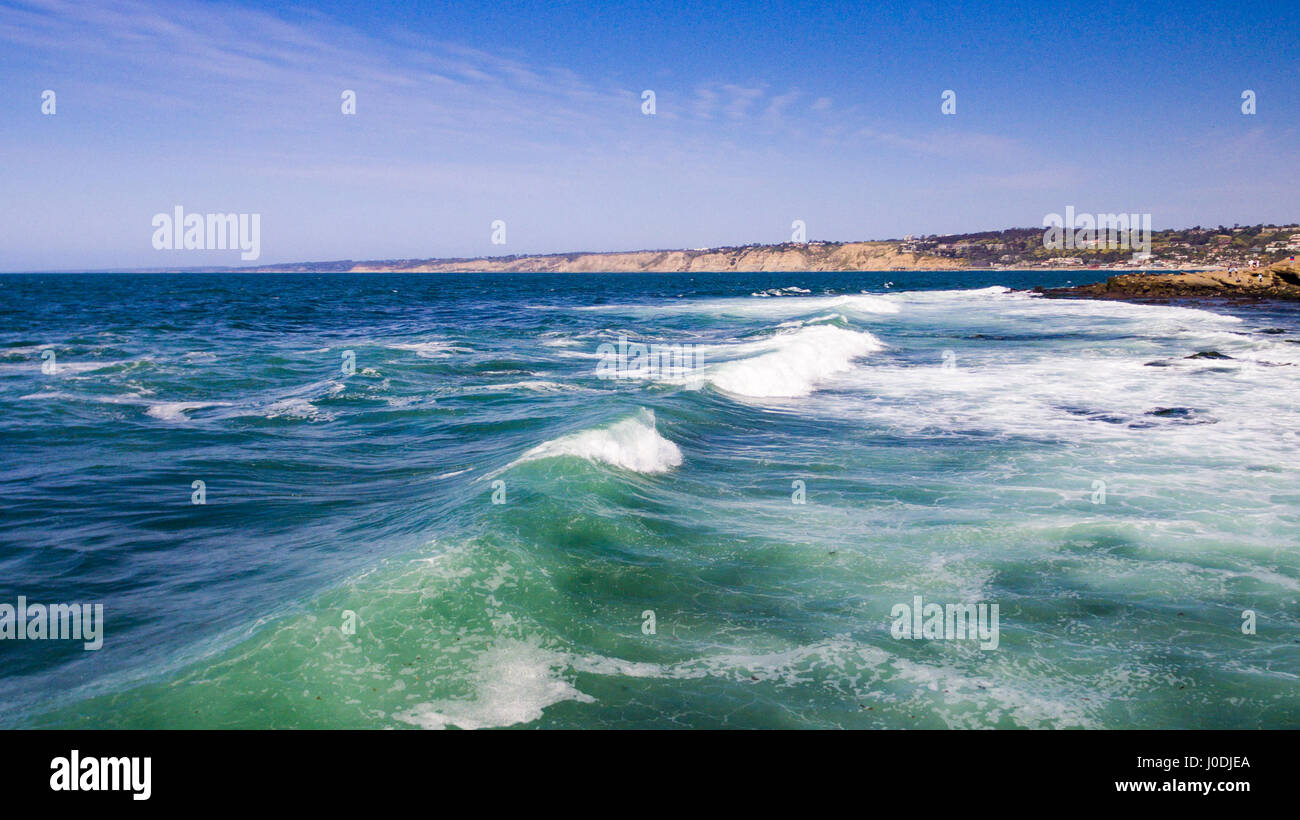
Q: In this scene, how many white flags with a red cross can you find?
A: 0